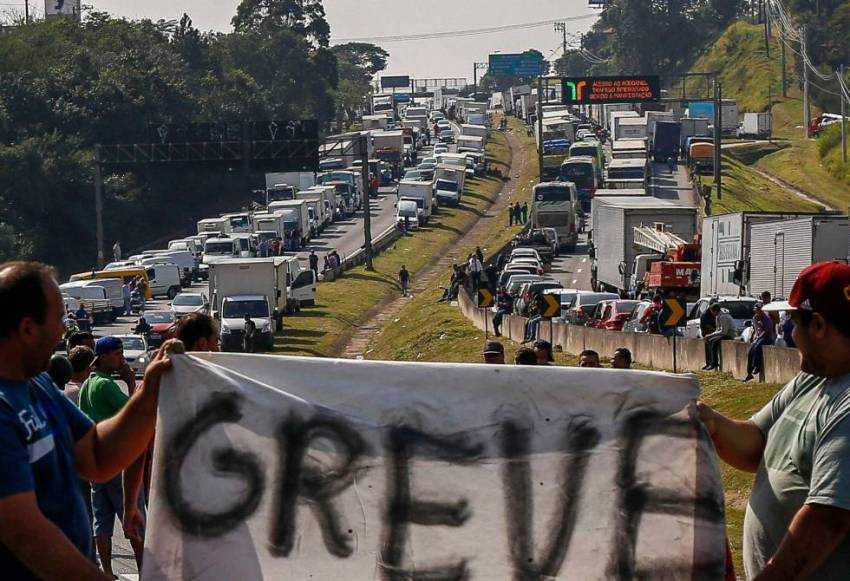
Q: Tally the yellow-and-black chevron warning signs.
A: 3